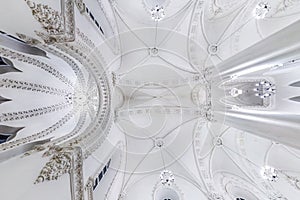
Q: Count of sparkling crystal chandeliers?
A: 5